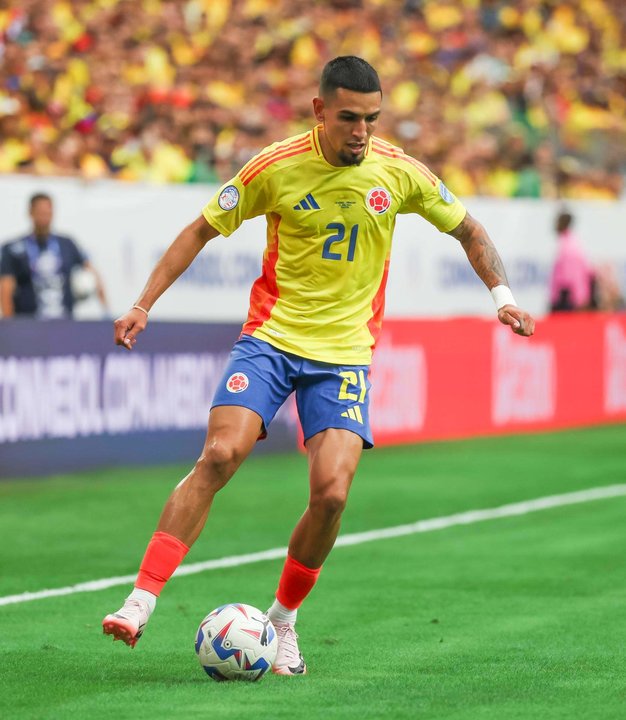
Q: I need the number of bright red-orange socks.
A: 2